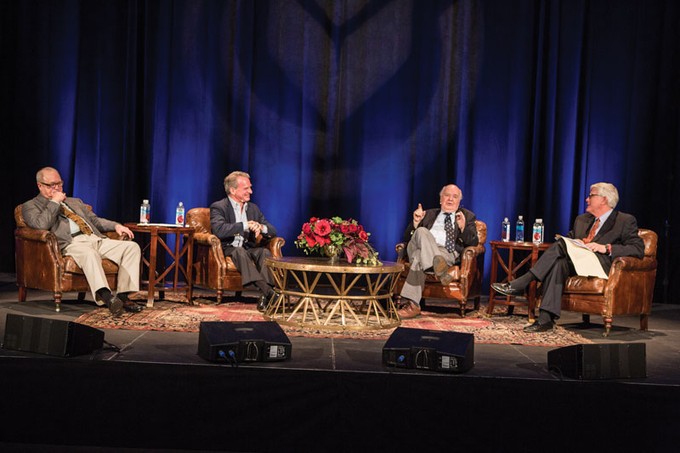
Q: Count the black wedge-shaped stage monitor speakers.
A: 4